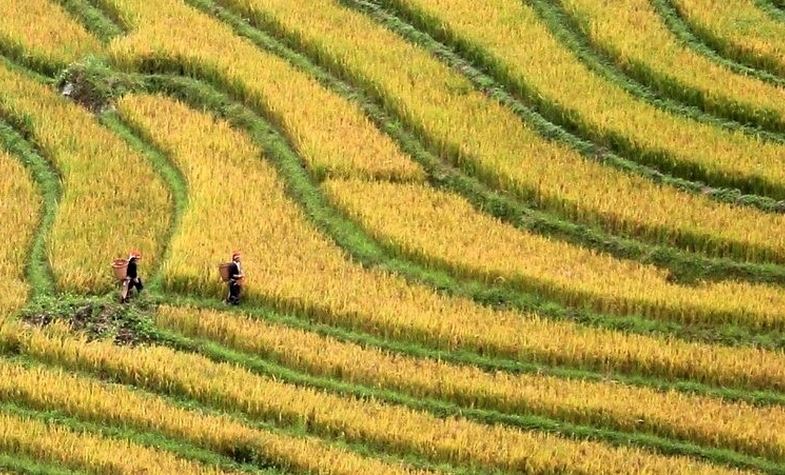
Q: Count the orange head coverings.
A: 2